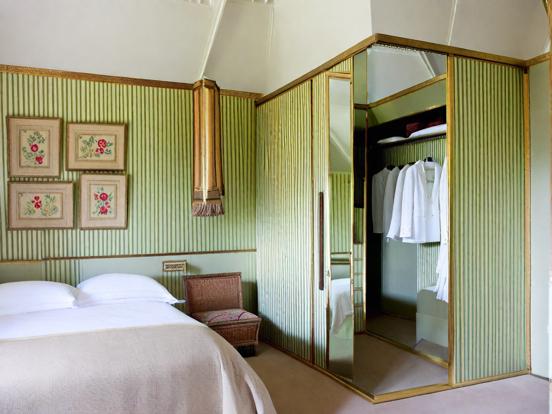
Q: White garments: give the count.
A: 5